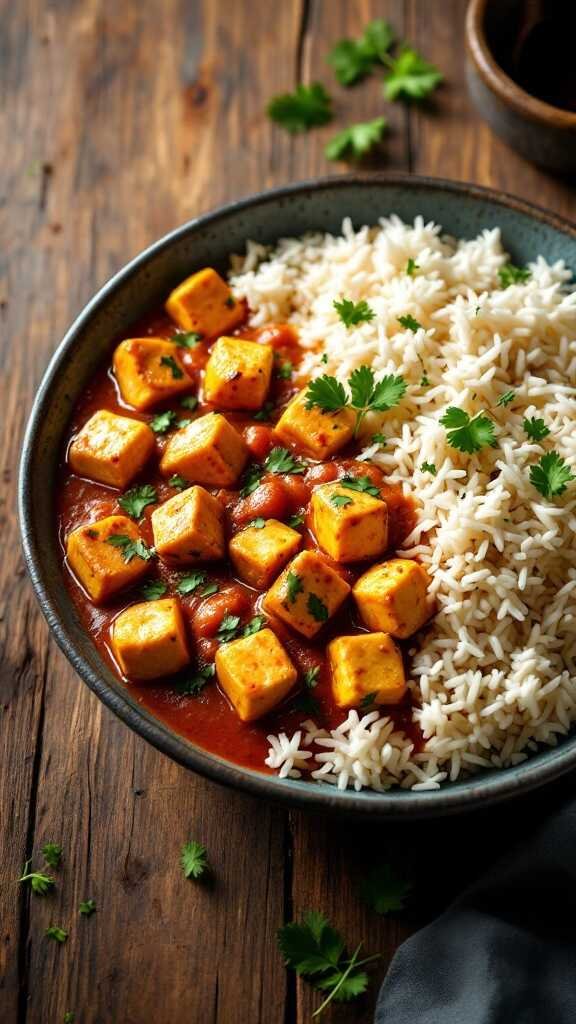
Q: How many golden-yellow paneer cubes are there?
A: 15